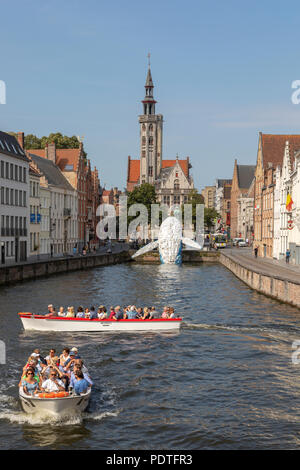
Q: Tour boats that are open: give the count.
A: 2